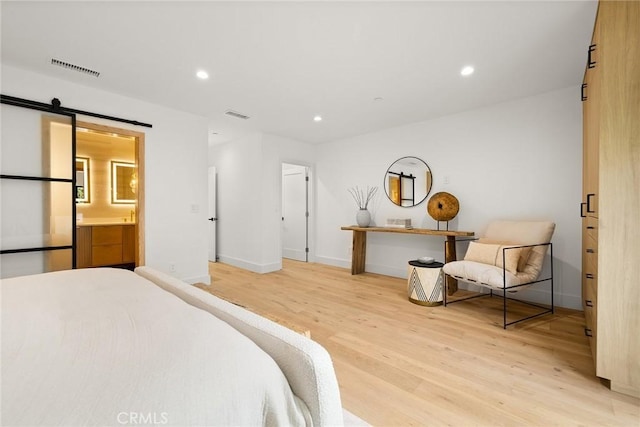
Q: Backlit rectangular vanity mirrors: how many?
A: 2